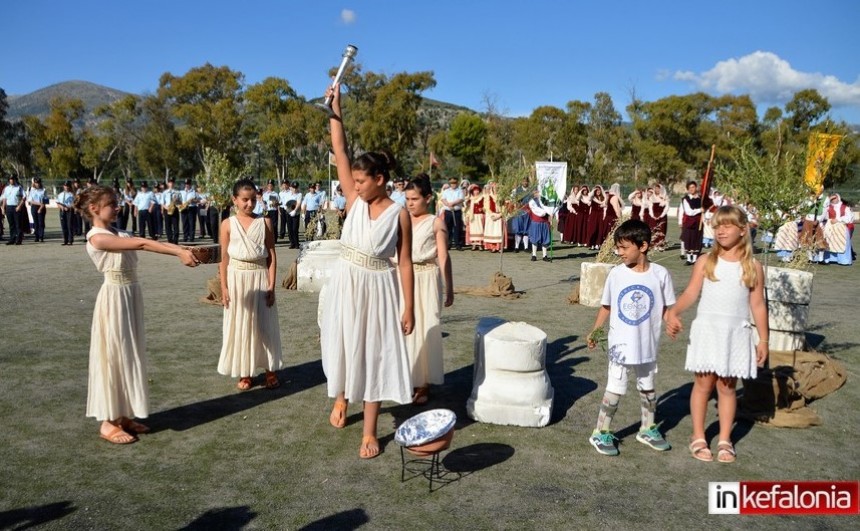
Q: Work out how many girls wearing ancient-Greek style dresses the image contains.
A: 4